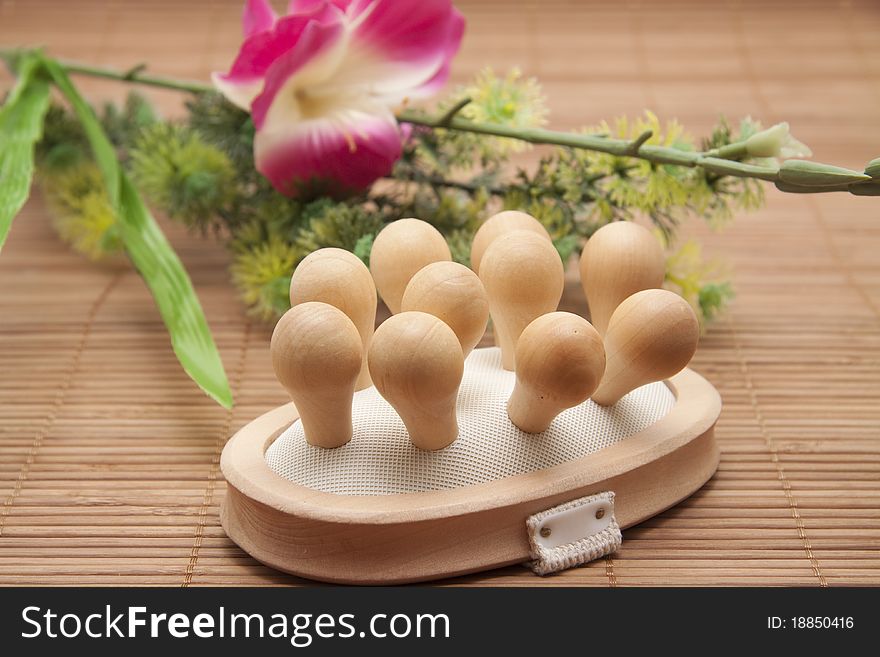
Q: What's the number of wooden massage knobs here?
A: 10